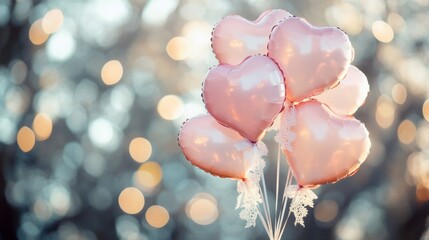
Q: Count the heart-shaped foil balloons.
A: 6